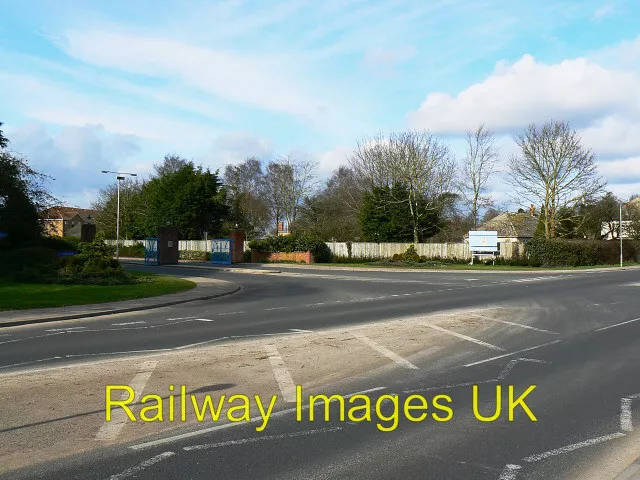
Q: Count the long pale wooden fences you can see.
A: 1